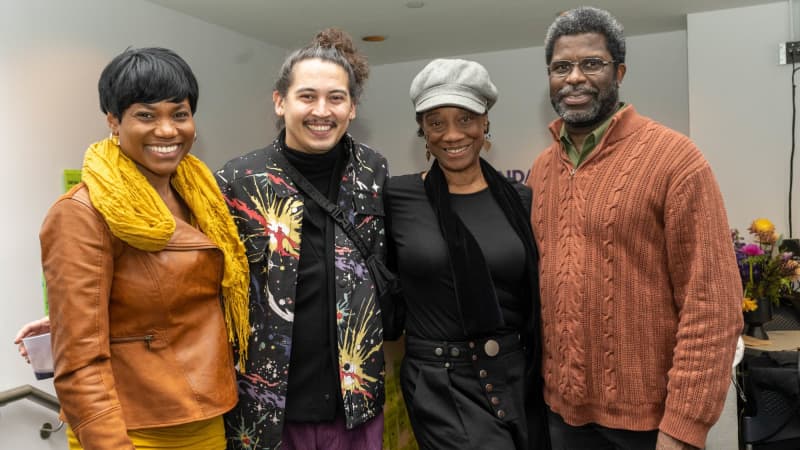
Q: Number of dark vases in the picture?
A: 1